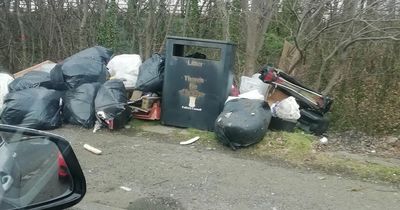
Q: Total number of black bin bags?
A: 7